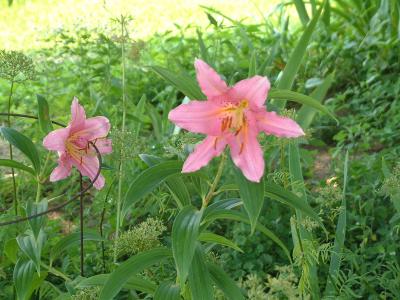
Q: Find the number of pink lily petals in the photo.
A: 12